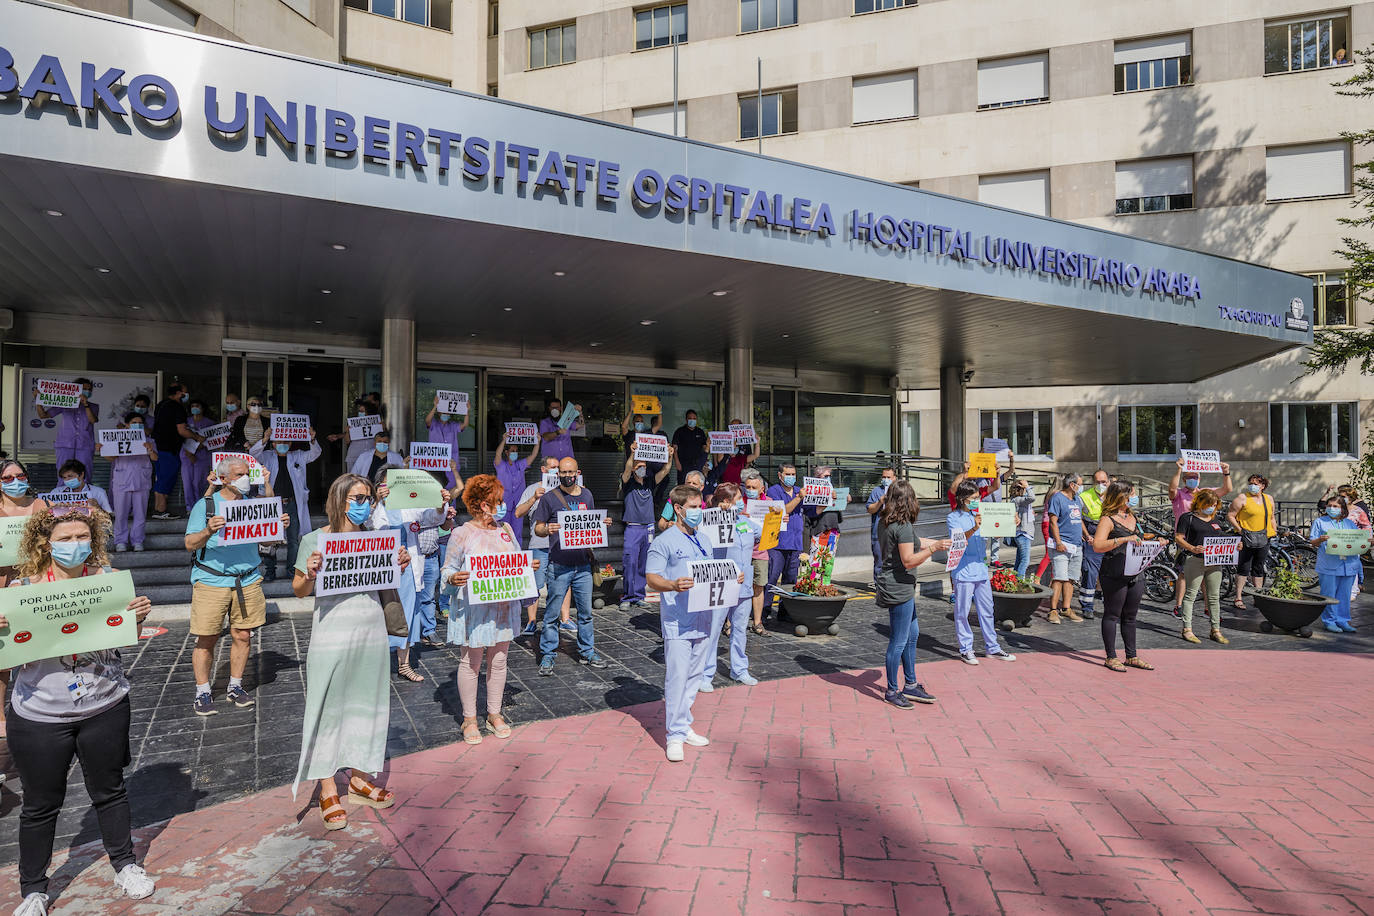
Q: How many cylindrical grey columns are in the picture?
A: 3